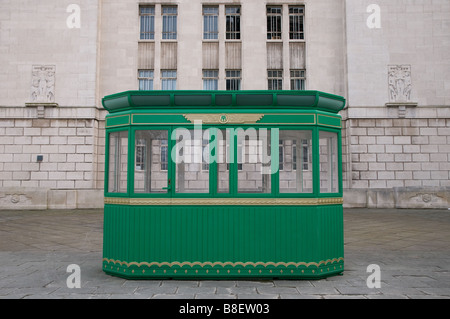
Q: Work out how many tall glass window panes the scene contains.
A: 7